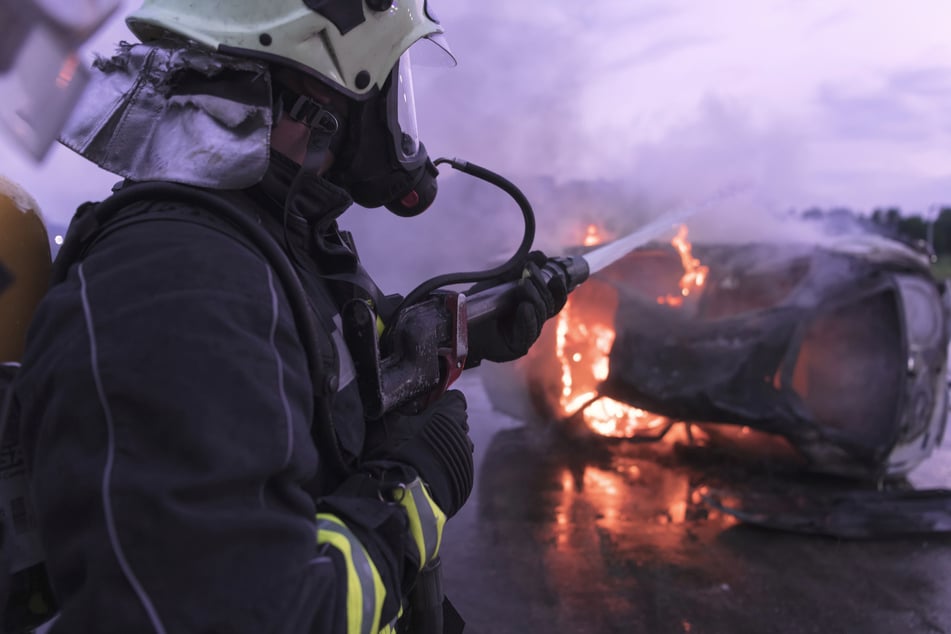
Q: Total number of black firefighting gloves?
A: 2